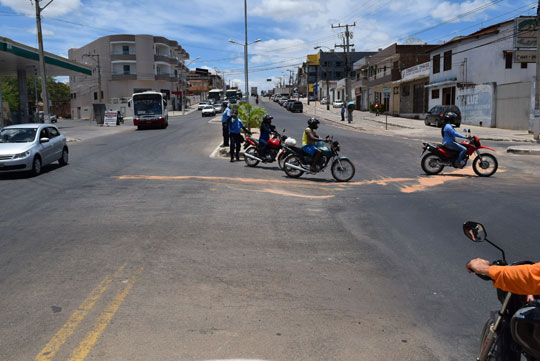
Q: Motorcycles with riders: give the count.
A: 4